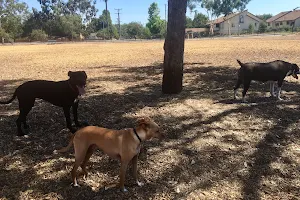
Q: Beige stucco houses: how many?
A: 2